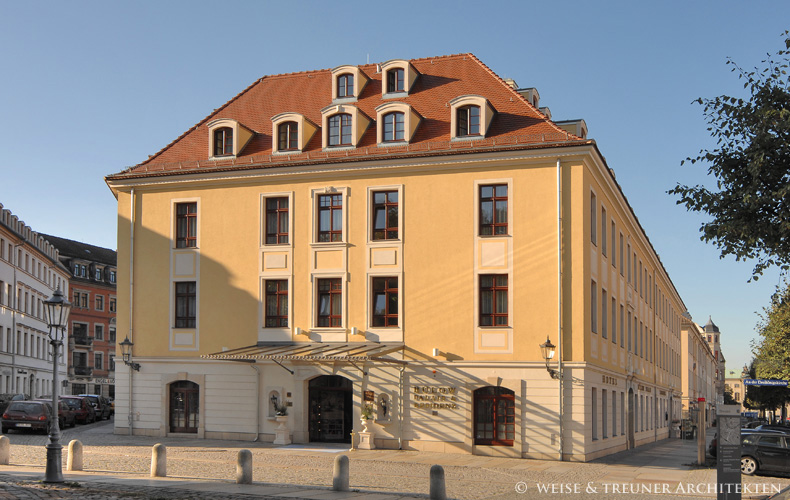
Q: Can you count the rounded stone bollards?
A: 6